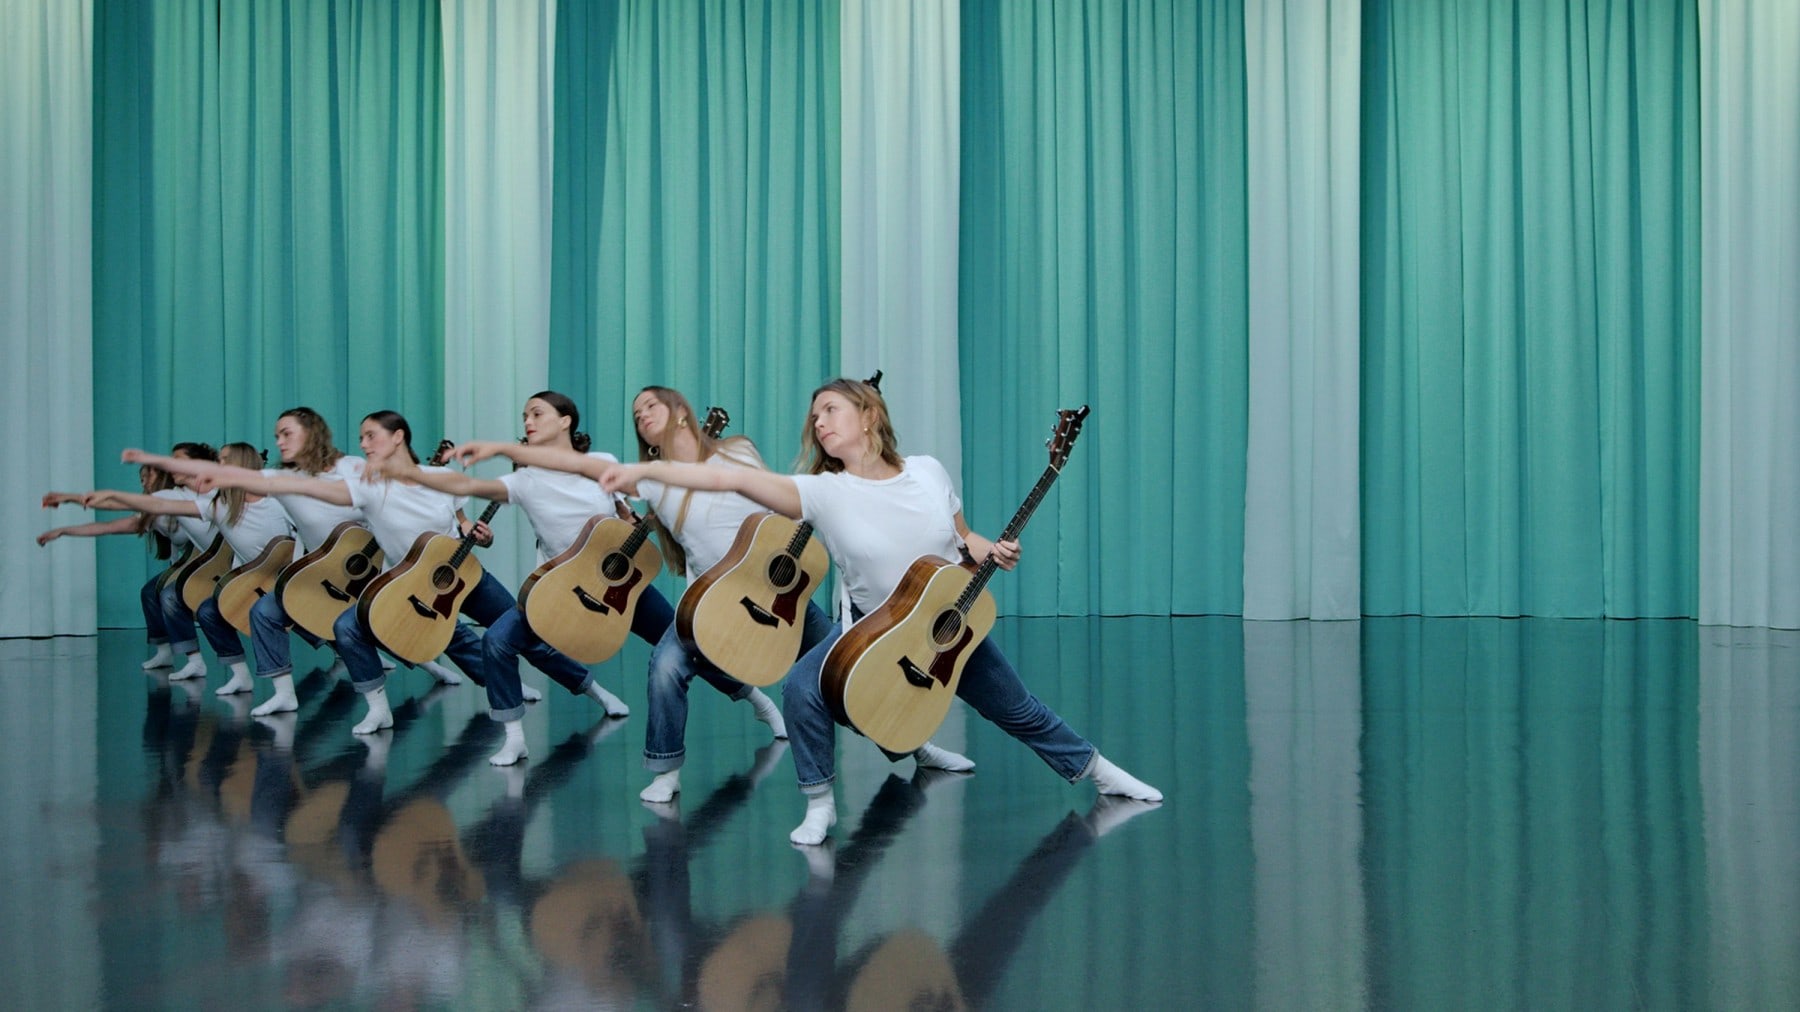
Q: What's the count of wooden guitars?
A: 8